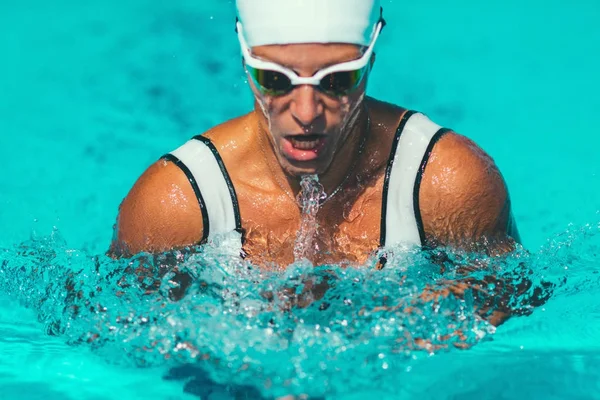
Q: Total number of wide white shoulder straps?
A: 2